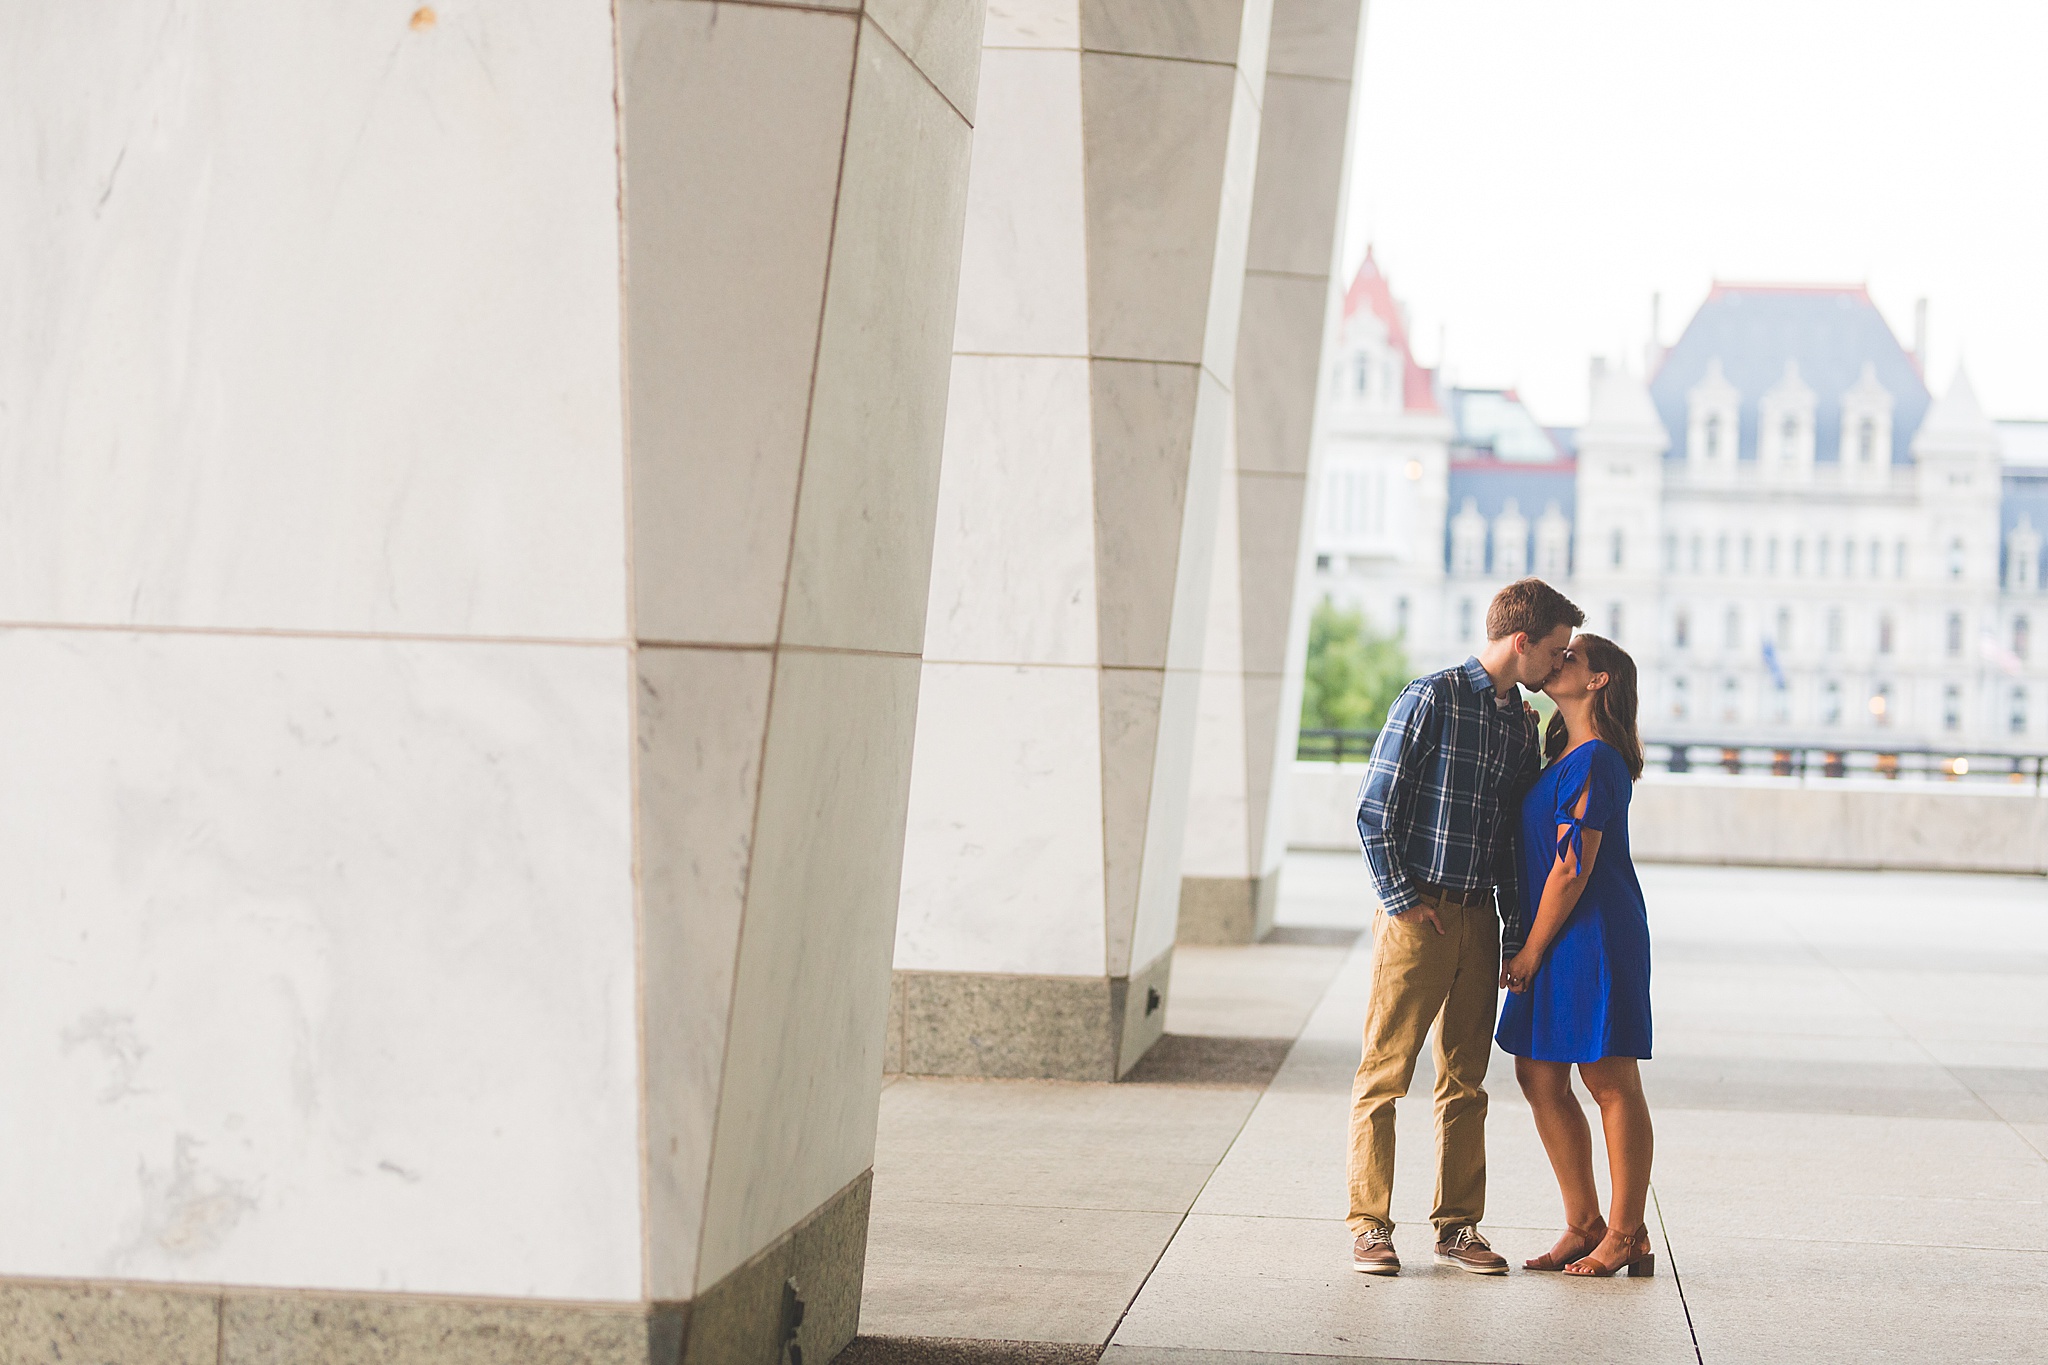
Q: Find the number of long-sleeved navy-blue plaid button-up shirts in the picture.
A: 1